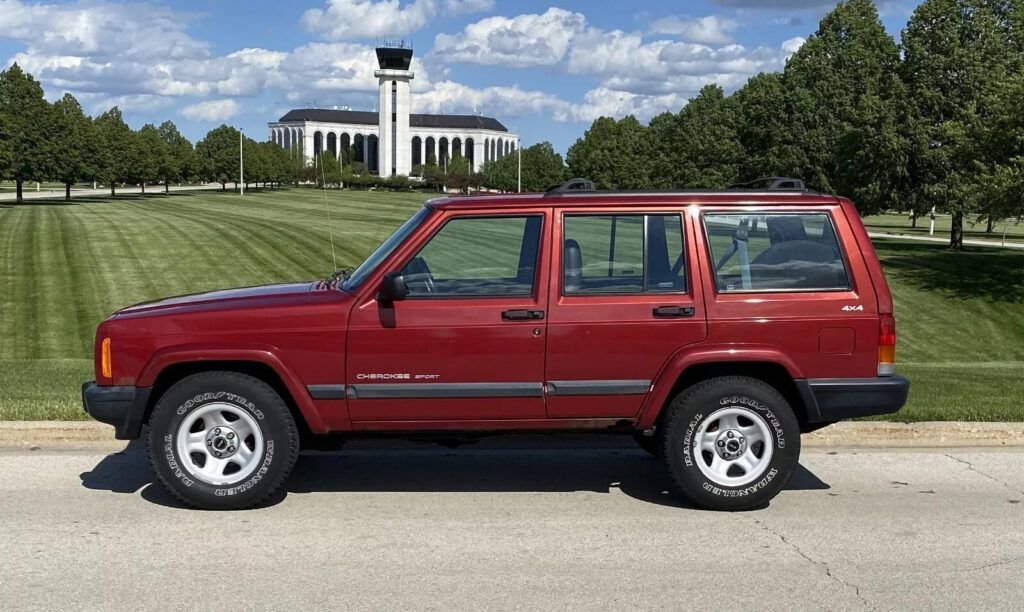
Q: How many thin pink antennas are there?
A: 0